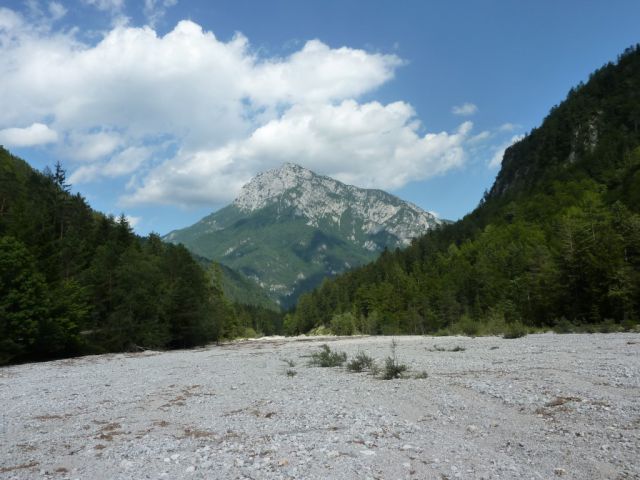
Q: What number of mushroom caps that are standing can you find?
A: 0